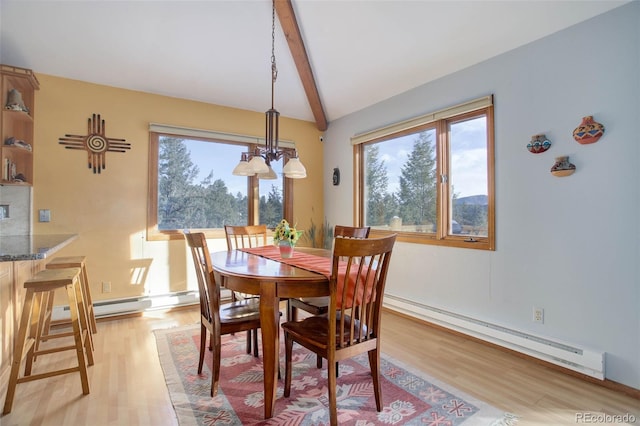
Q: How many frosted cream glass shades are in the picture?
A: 5